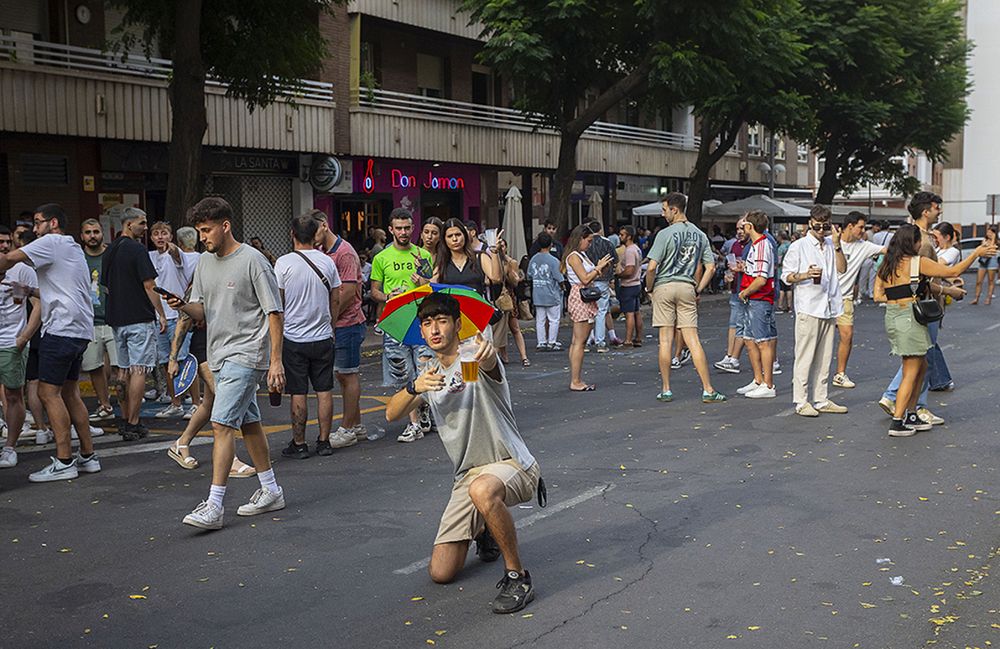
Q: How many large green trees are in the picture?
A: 4